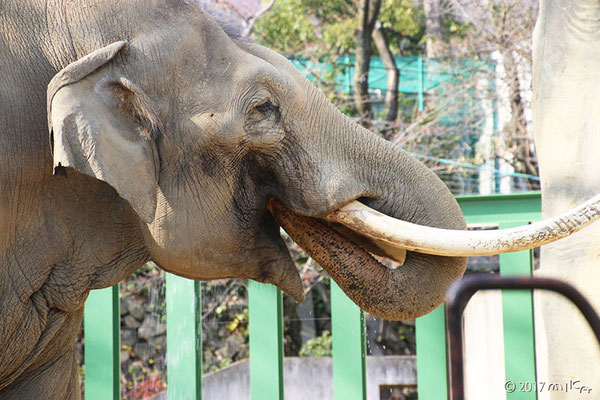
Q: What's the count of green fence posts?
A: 6